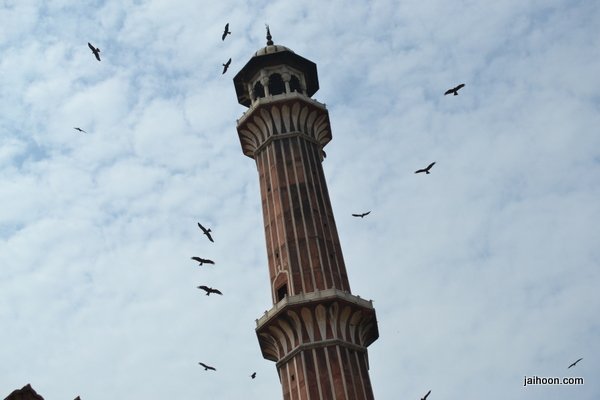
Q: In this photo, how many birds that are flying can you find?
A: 14